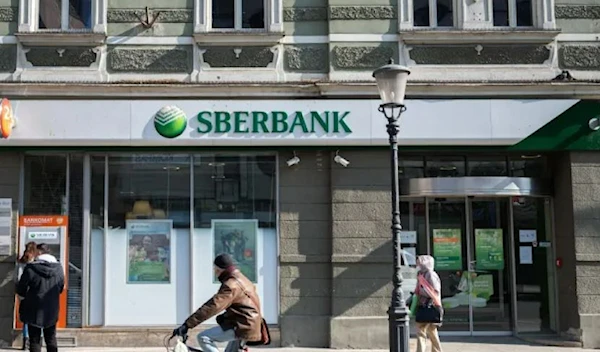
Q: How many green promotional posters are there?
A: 2